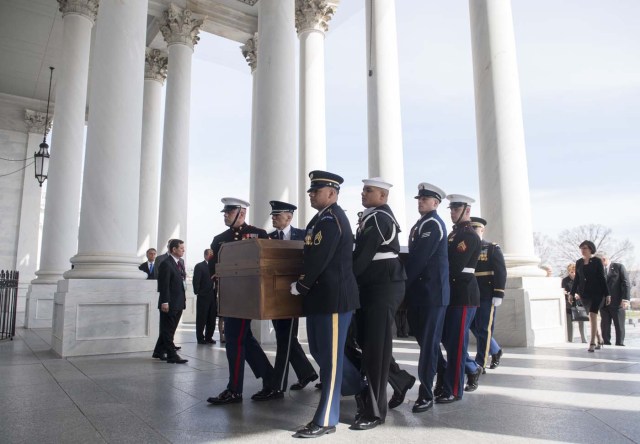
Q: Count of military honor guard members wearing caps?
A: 7